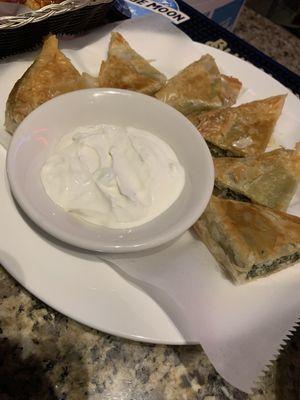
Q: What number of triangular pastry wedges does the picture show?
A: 6